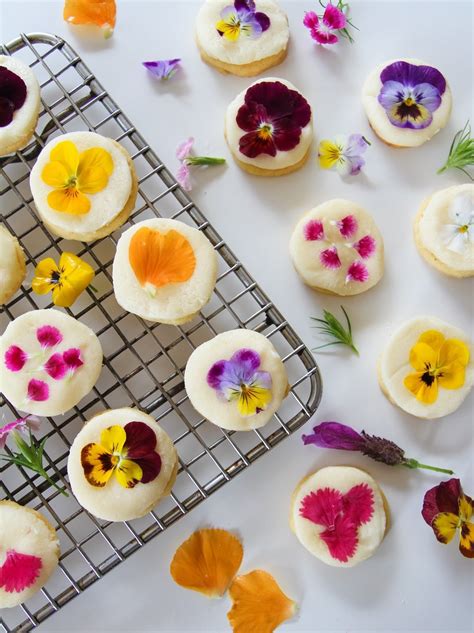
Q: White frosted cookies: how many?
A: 15